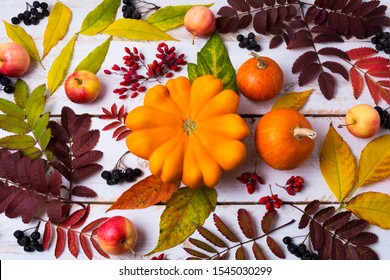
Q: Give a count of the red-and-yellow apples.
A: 5